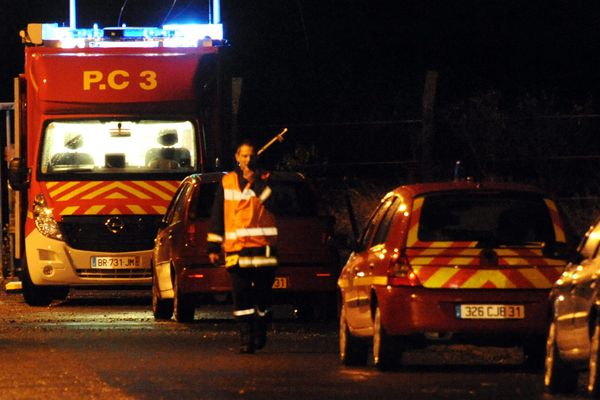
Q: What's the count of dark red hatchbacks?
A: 2